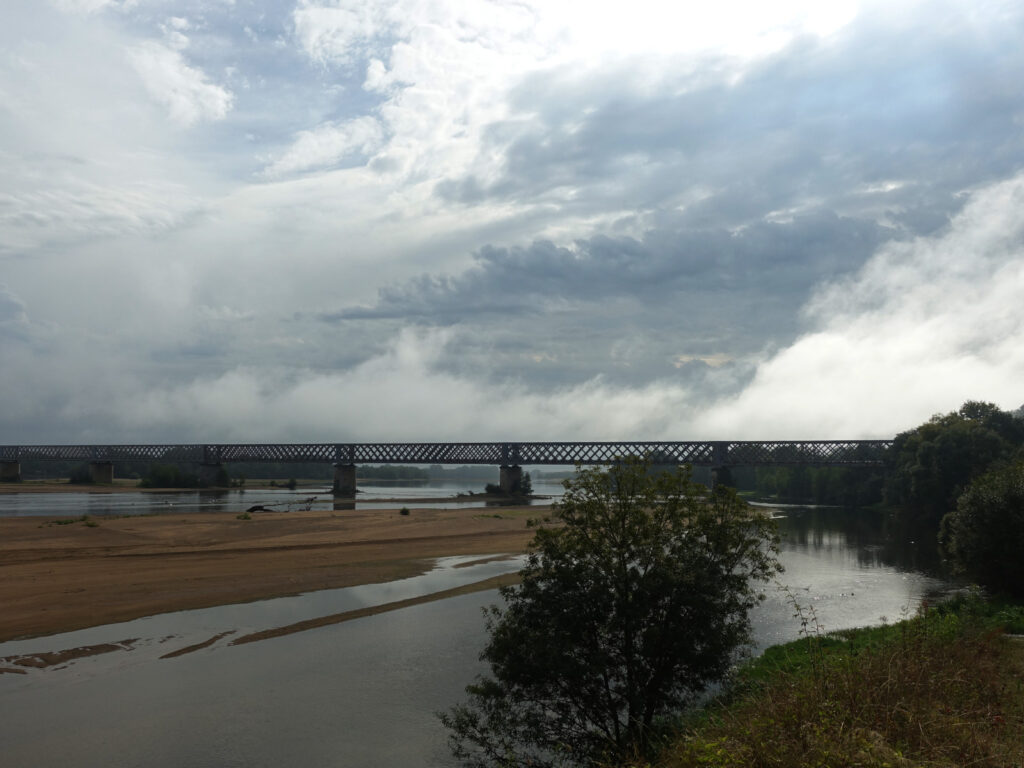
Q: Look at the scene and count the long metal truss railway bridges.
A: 1